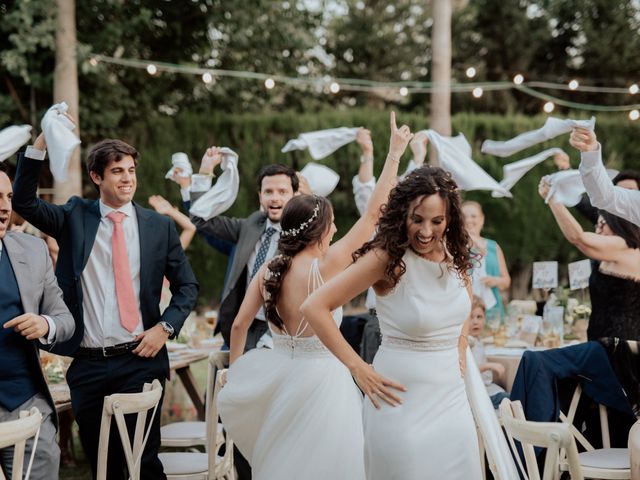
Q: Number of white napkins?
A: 10